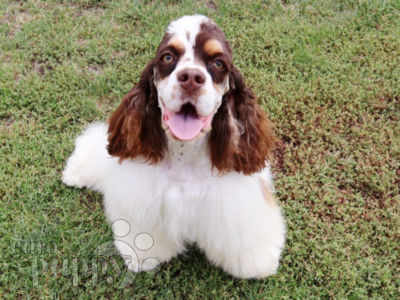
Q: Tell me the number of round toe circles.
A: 3